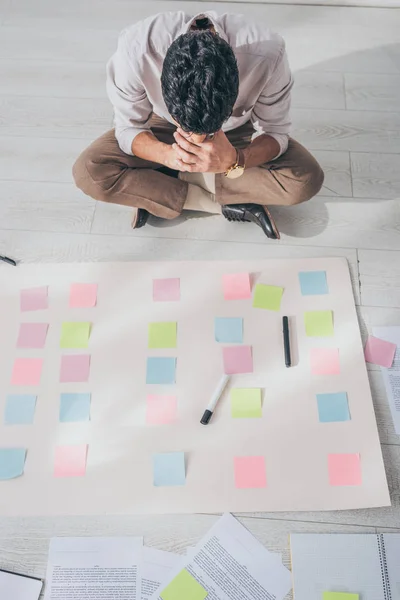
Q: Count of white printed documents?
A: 4